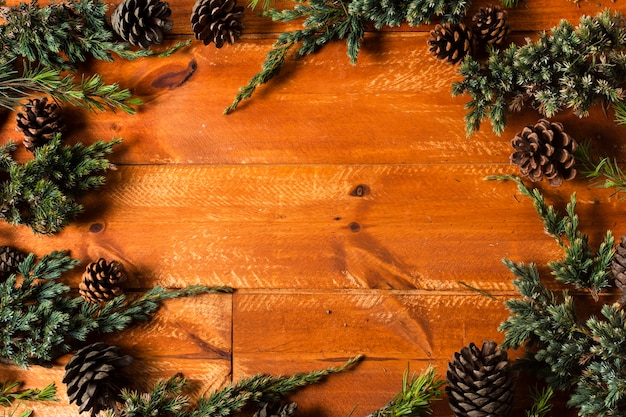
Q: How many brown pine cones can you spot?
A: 12